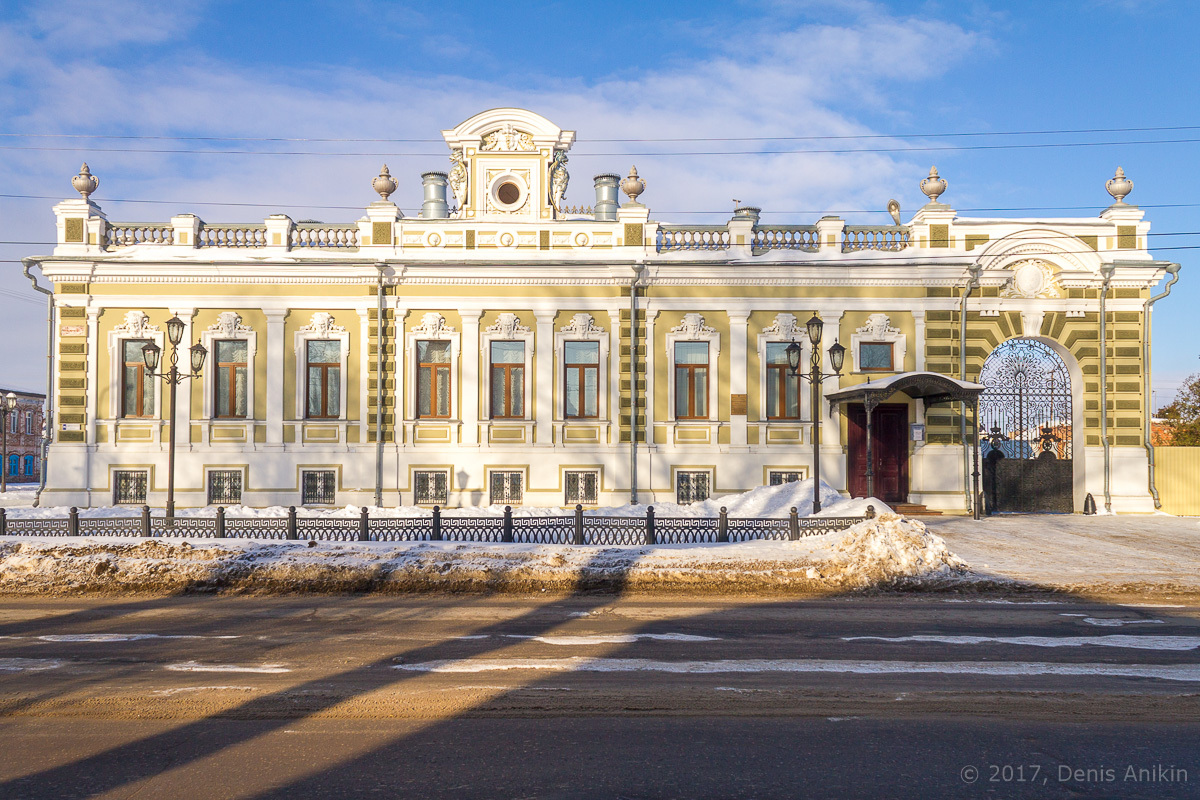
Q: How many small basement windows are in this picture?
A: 8